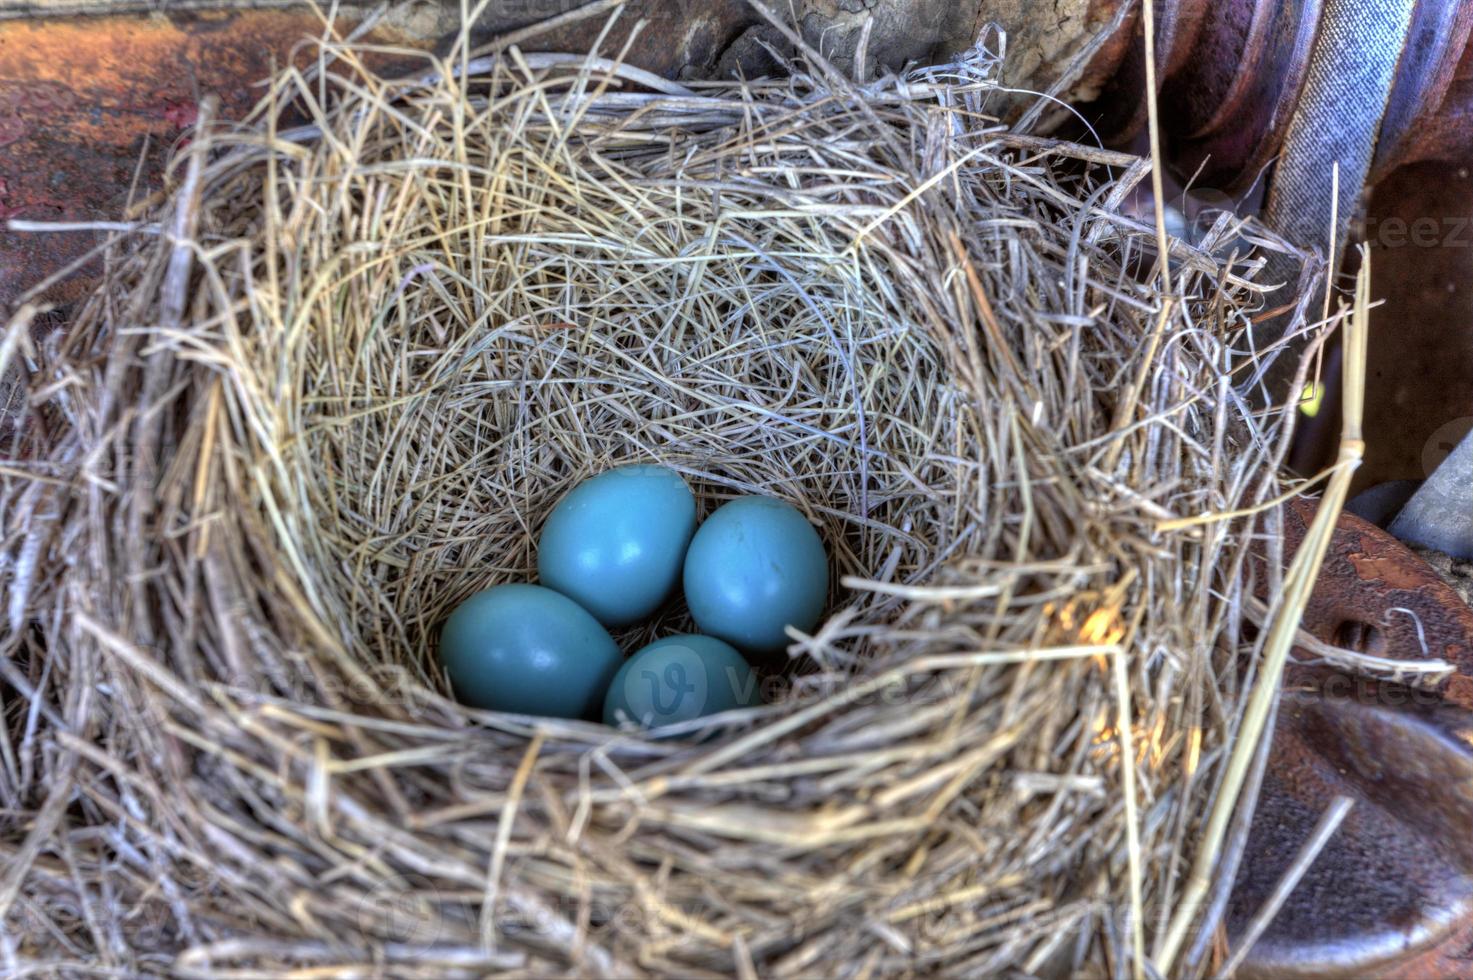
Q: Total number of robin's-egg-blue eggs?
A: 4